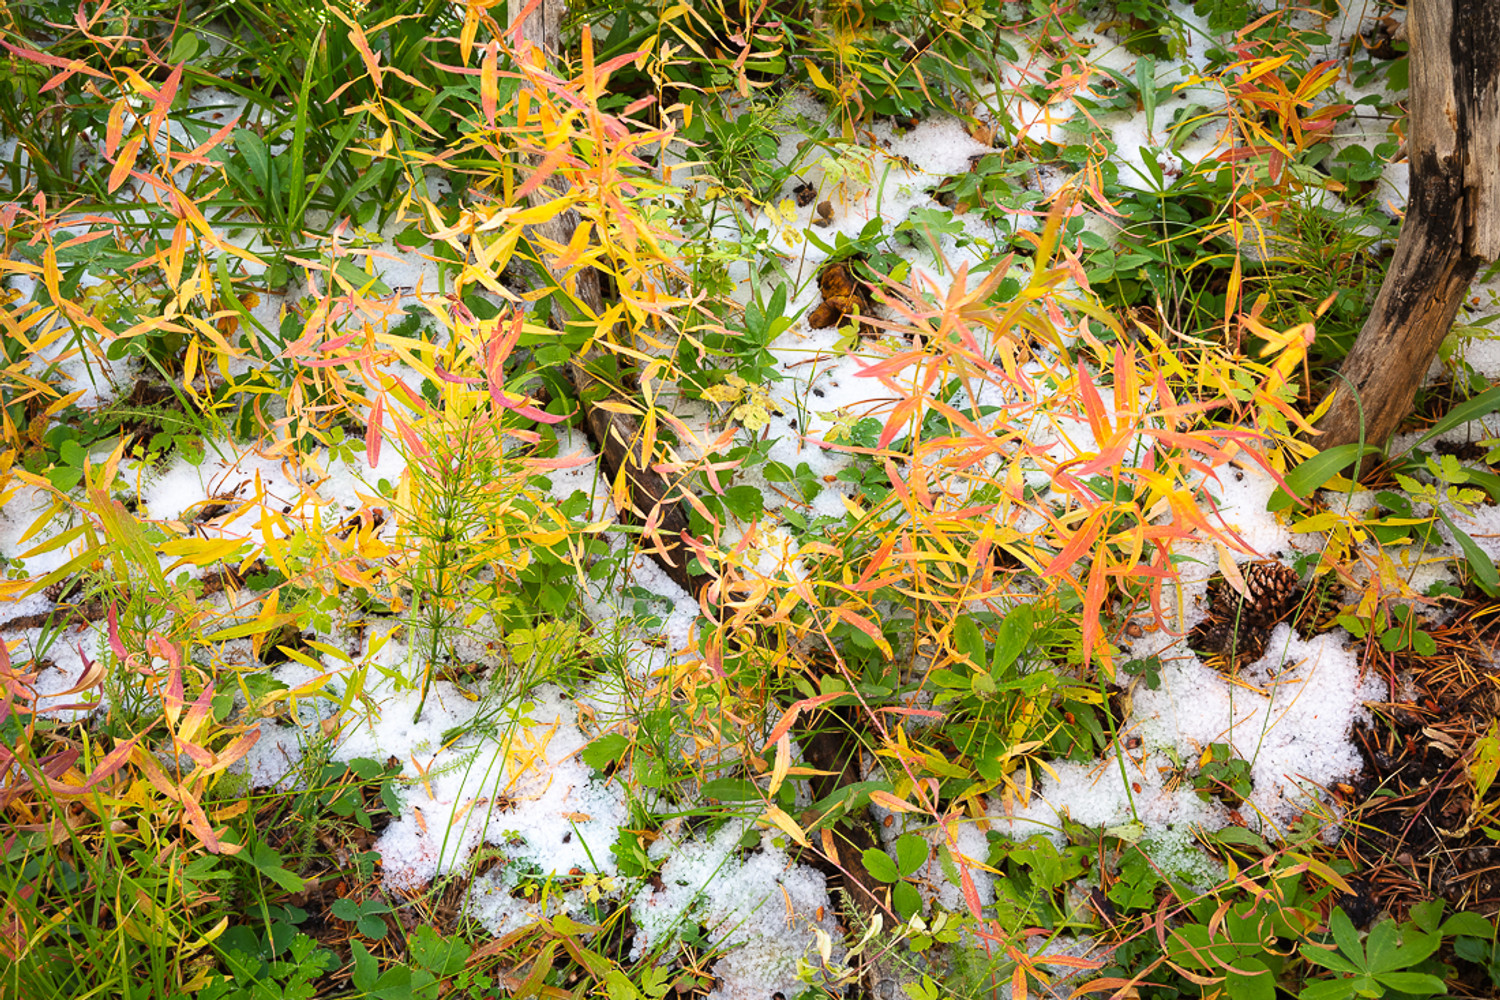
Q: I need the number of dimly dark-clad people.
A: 0